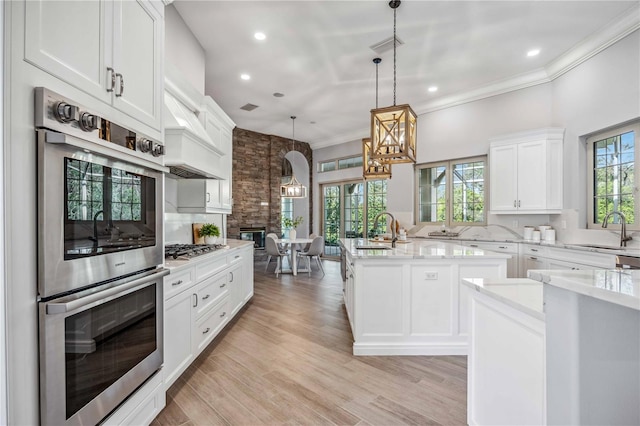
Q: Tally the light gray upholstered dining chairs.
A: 4